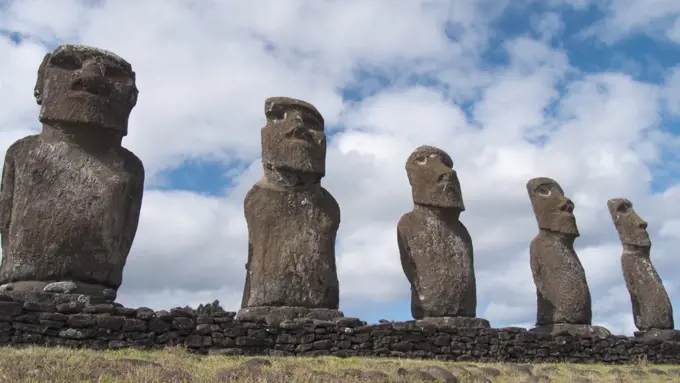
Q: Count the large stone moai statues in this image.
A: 5